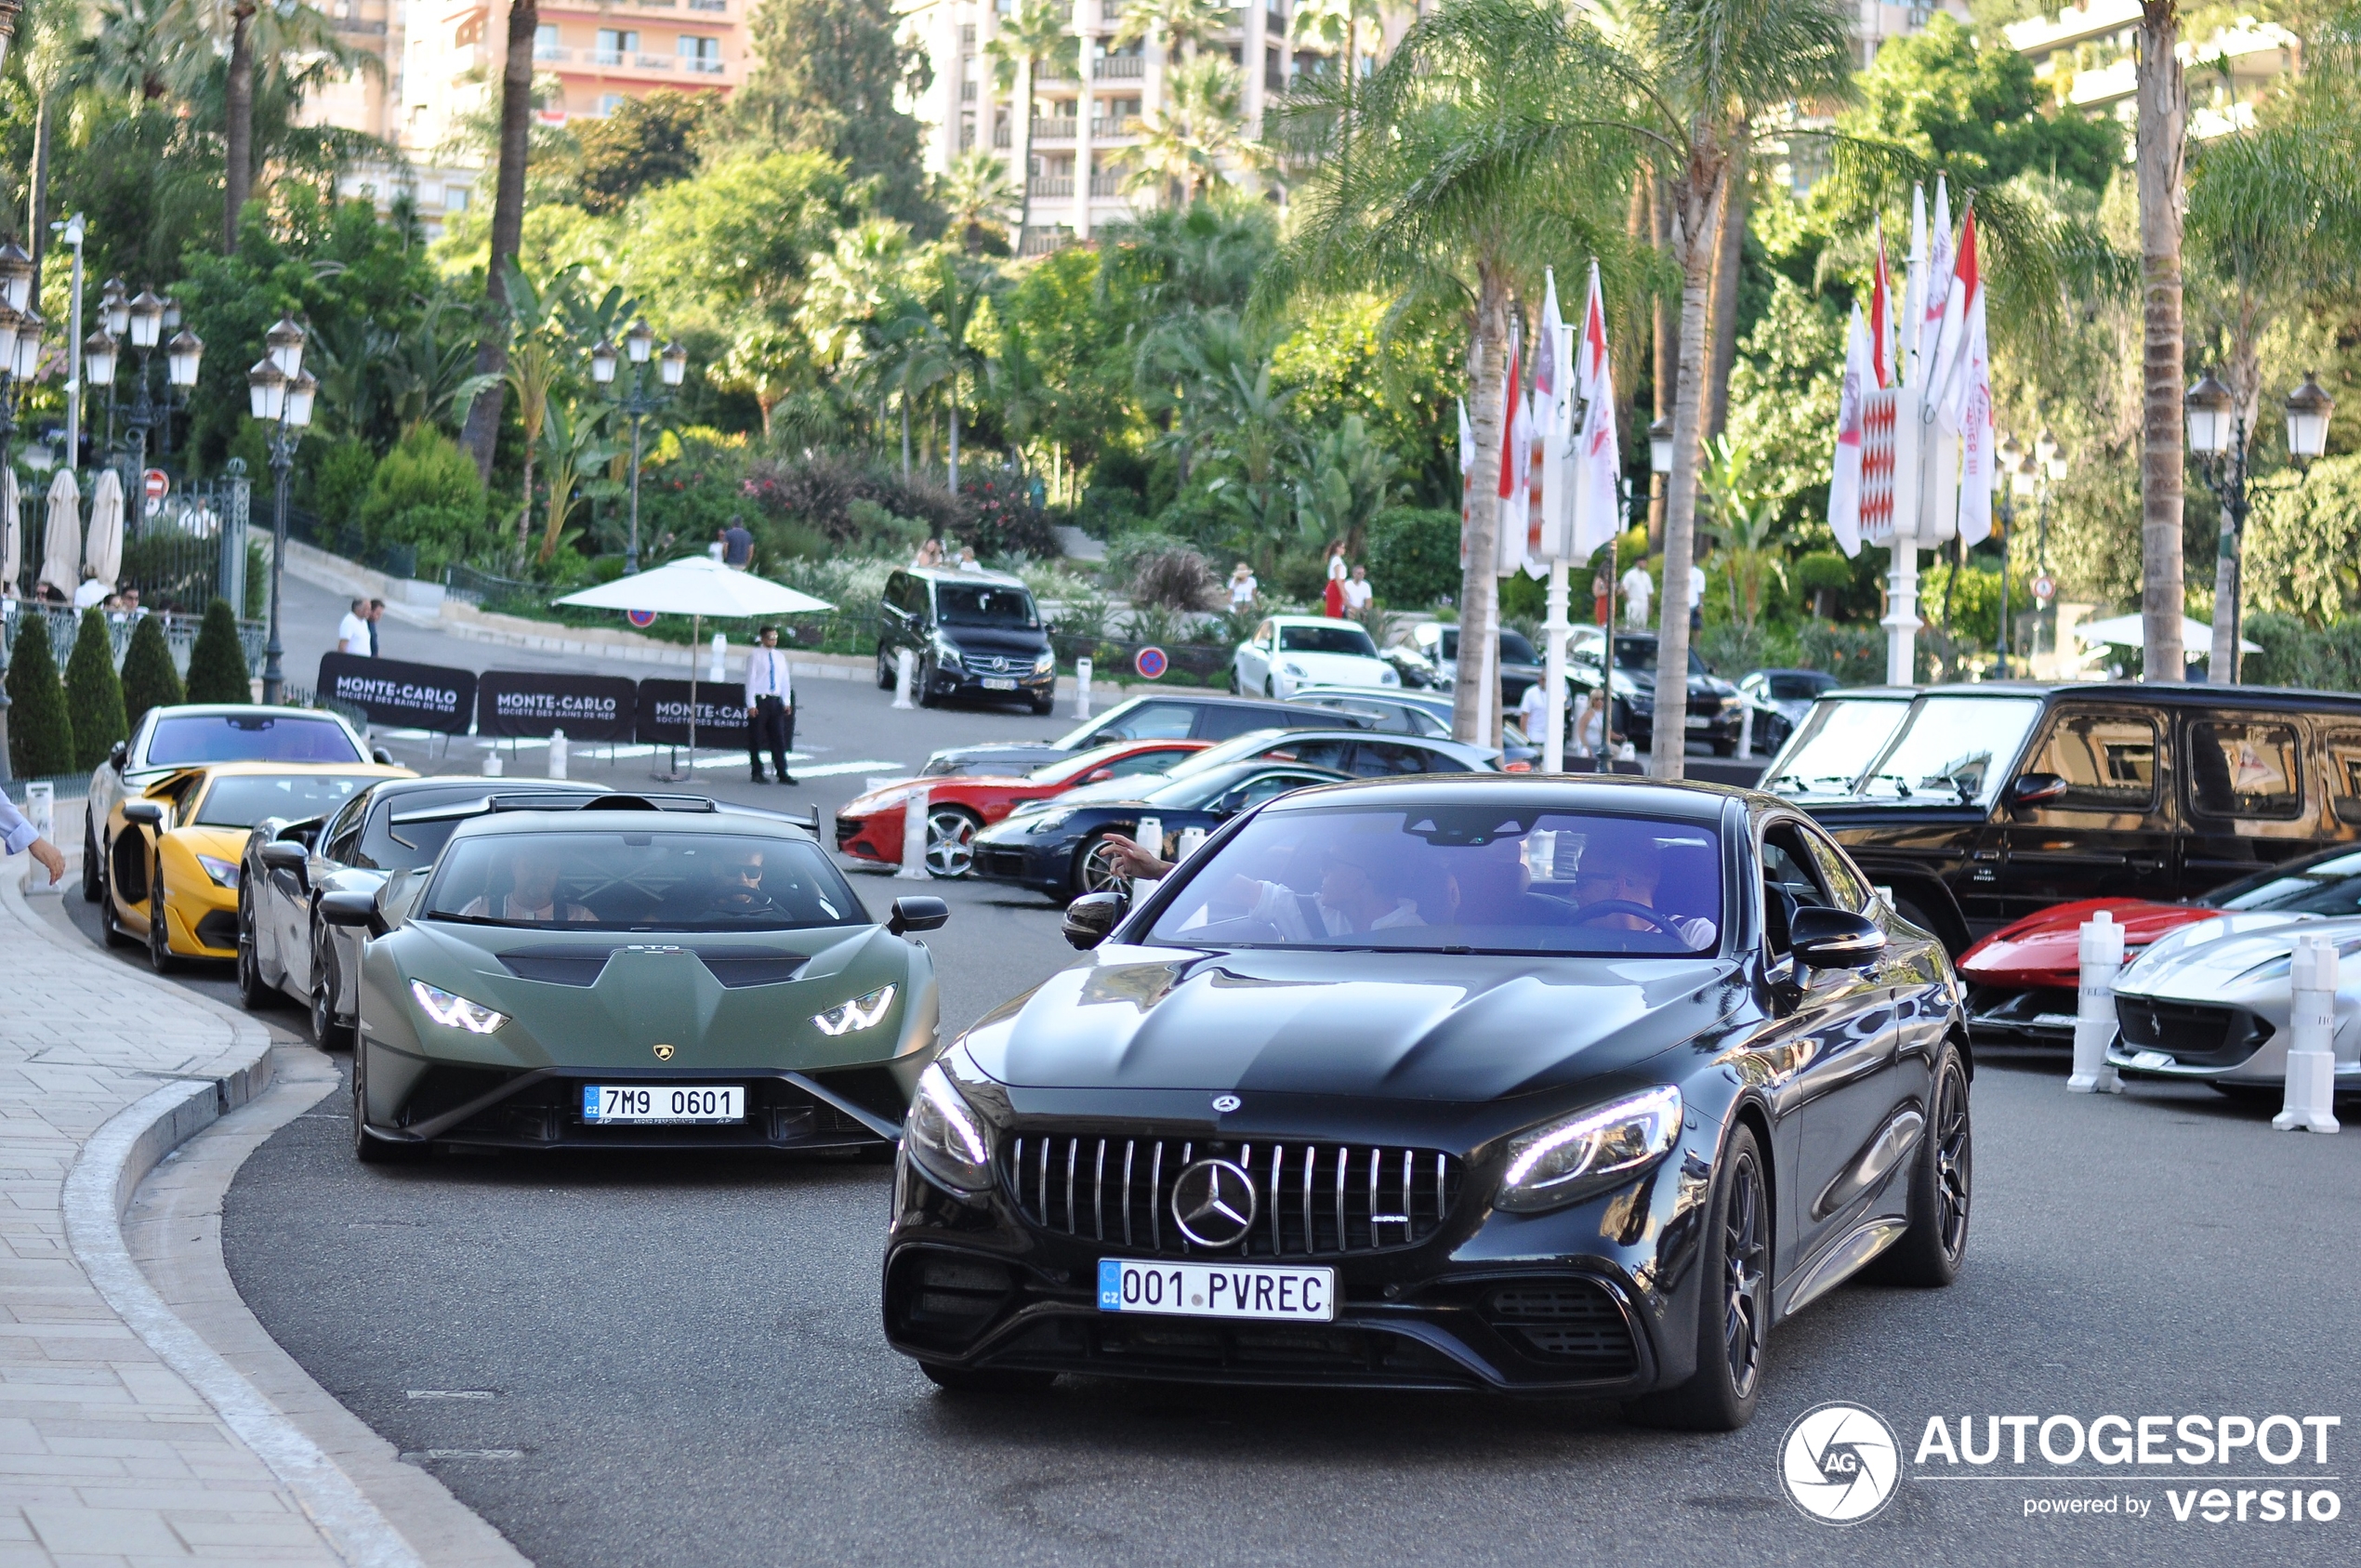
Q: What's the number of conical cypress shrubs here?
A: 4